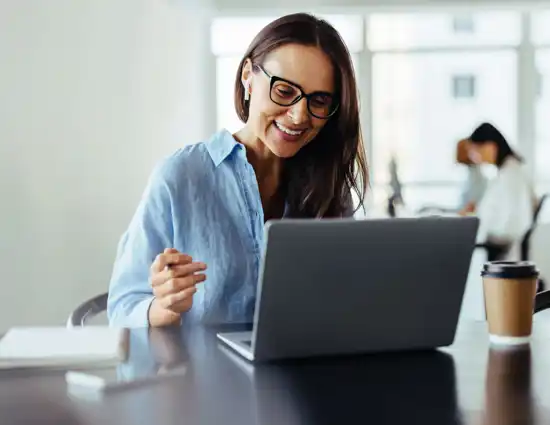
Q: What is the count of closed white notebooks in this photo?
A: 1